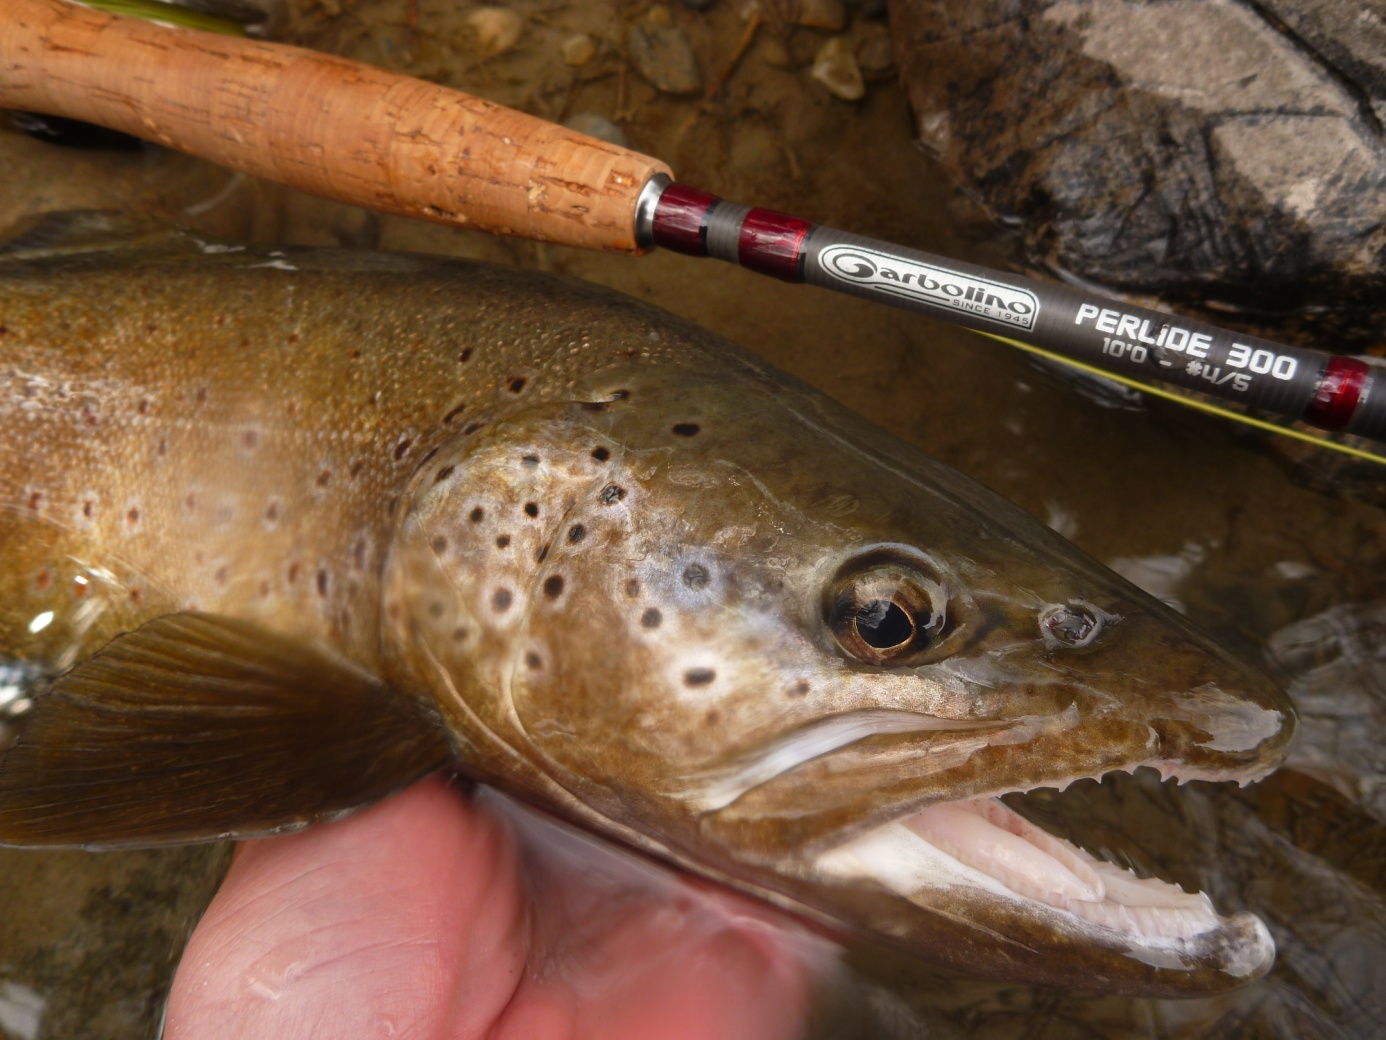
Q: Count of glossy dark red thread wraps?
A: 3